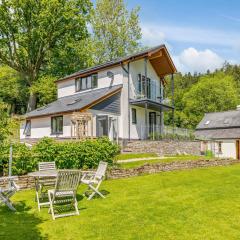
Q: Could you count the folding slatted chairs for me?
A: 4